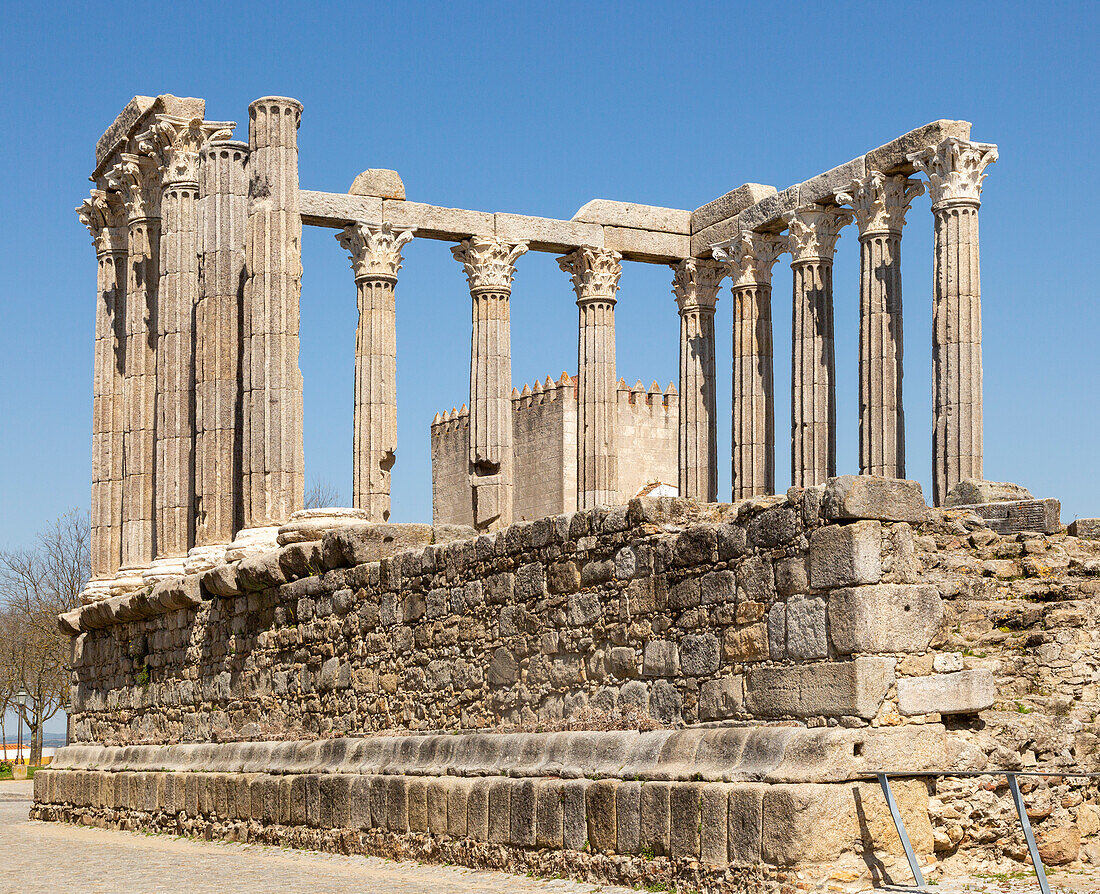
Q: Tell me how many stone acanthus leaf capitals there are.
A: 11